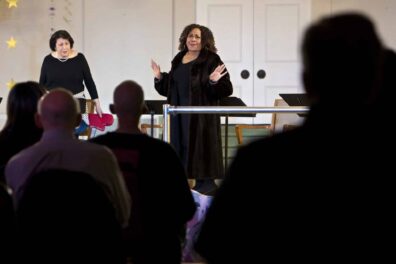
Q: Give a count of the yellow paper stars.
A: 3